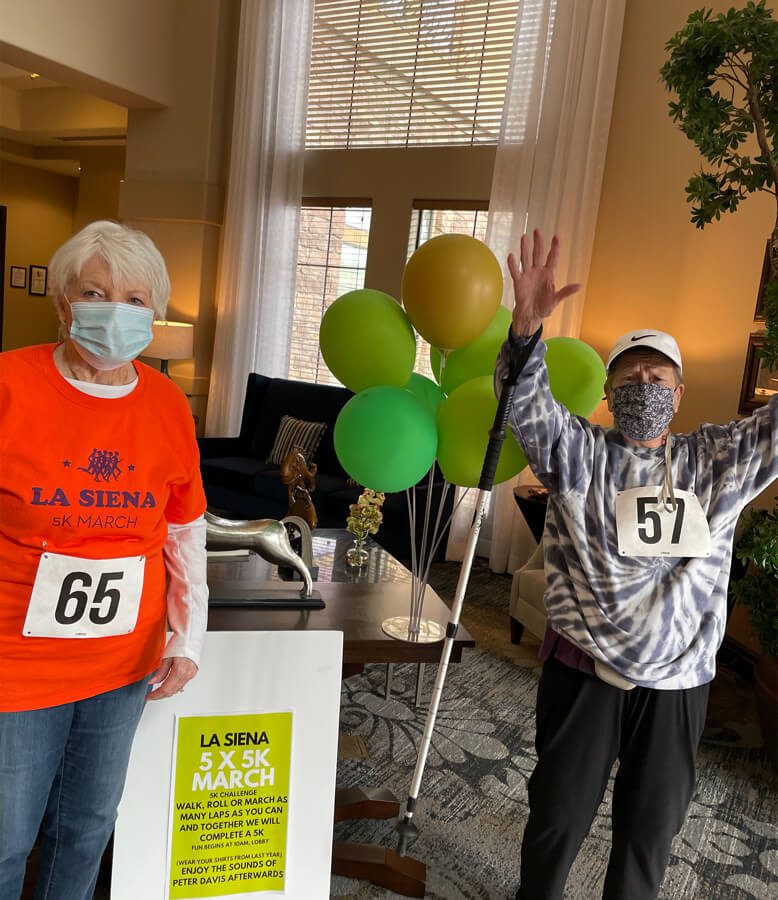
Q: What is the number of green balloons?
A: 6